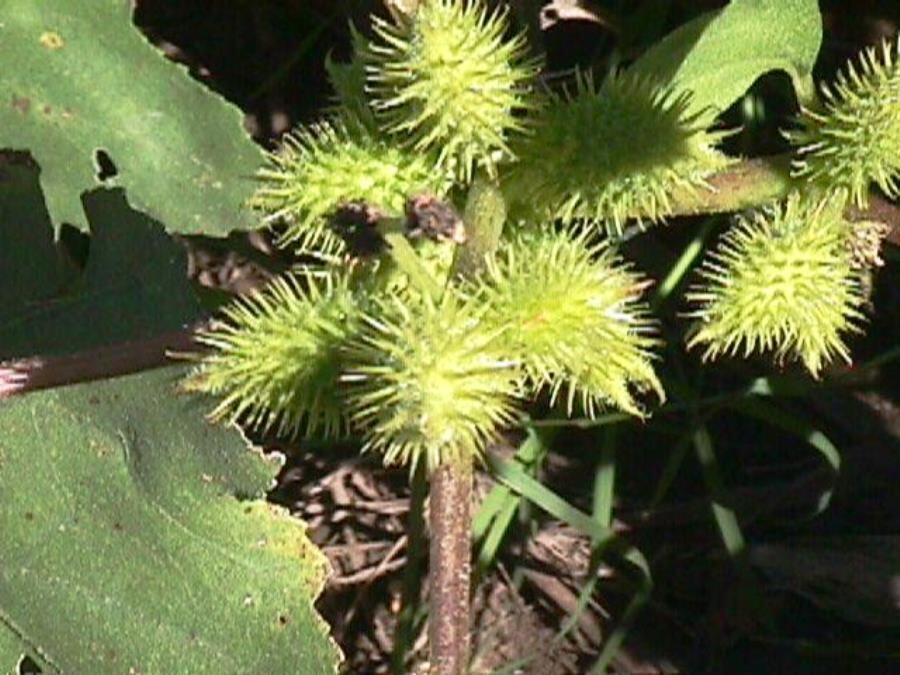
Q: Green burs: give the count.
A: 8